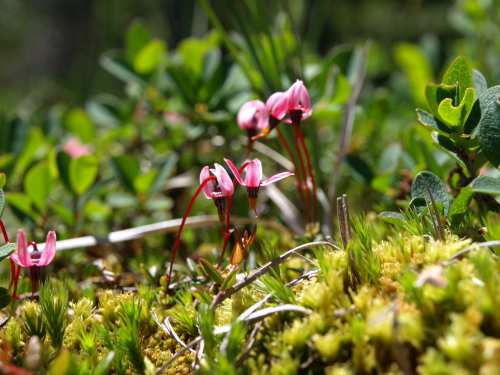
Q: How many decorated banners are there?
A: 0